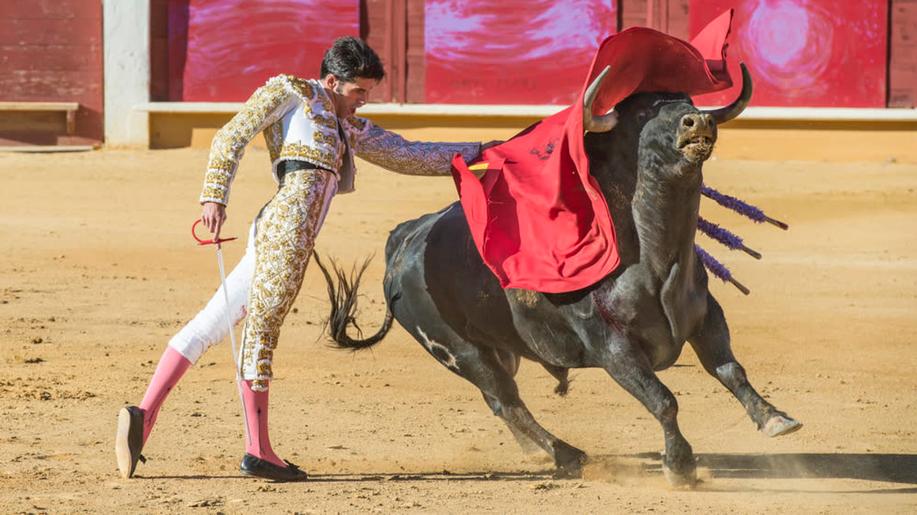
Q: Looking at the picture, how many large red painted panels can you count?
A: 3